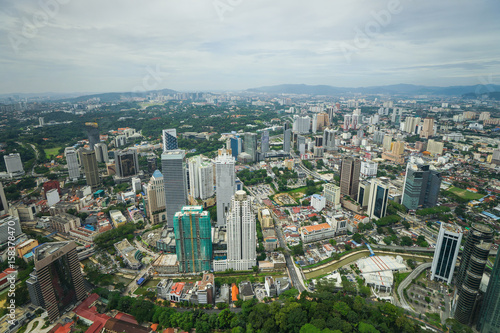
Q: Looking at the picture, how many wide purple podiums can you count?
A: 0